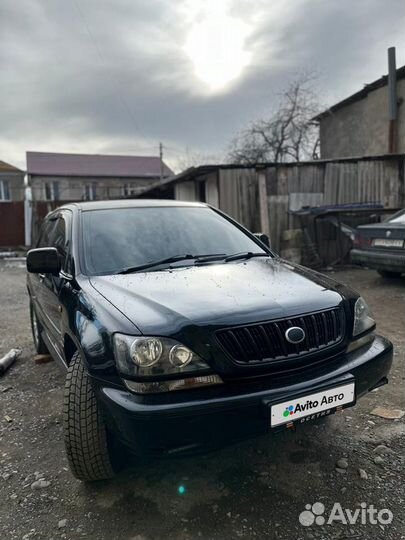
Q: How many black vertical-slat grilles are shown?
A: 1